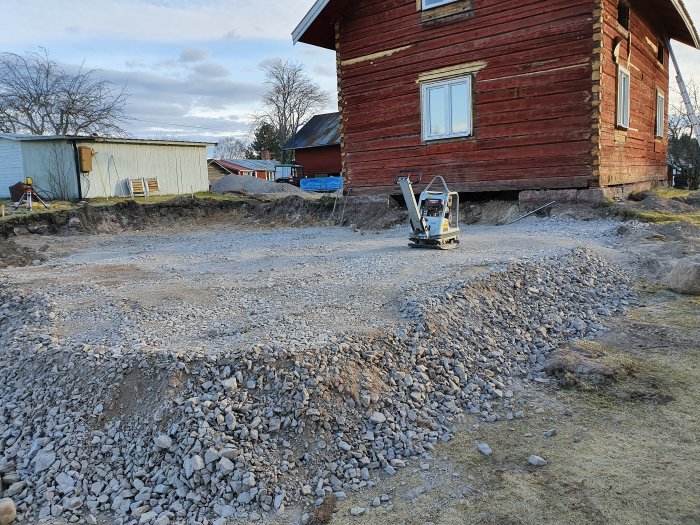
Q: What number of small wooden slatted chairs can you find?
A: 2